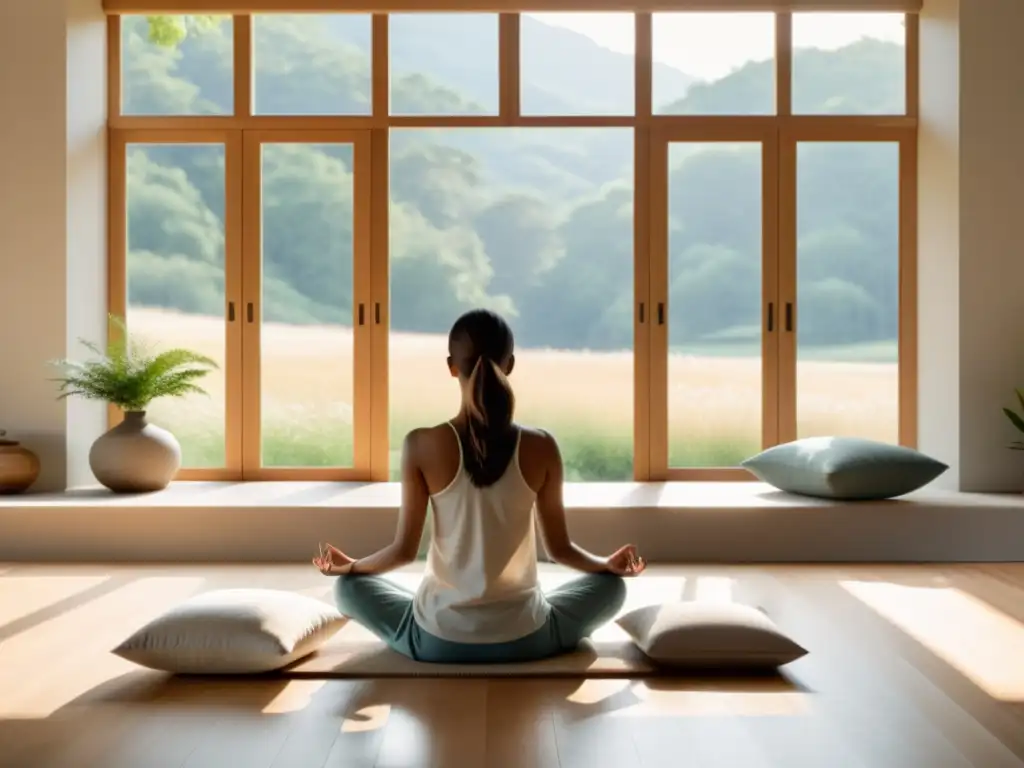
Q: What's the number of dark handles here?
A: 8